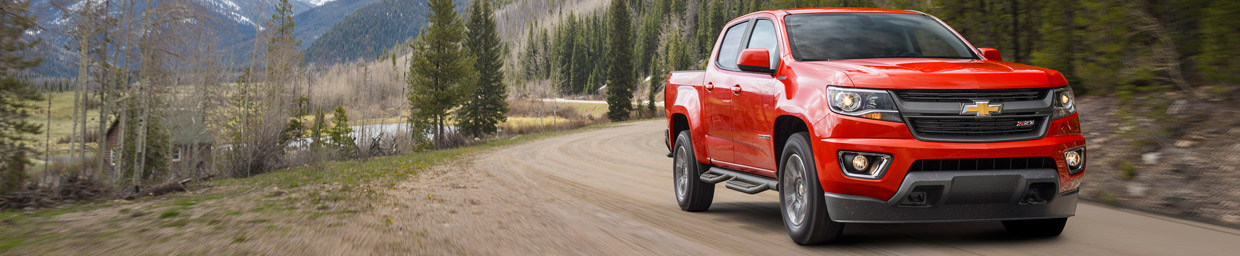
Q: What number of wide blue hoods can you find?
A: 0